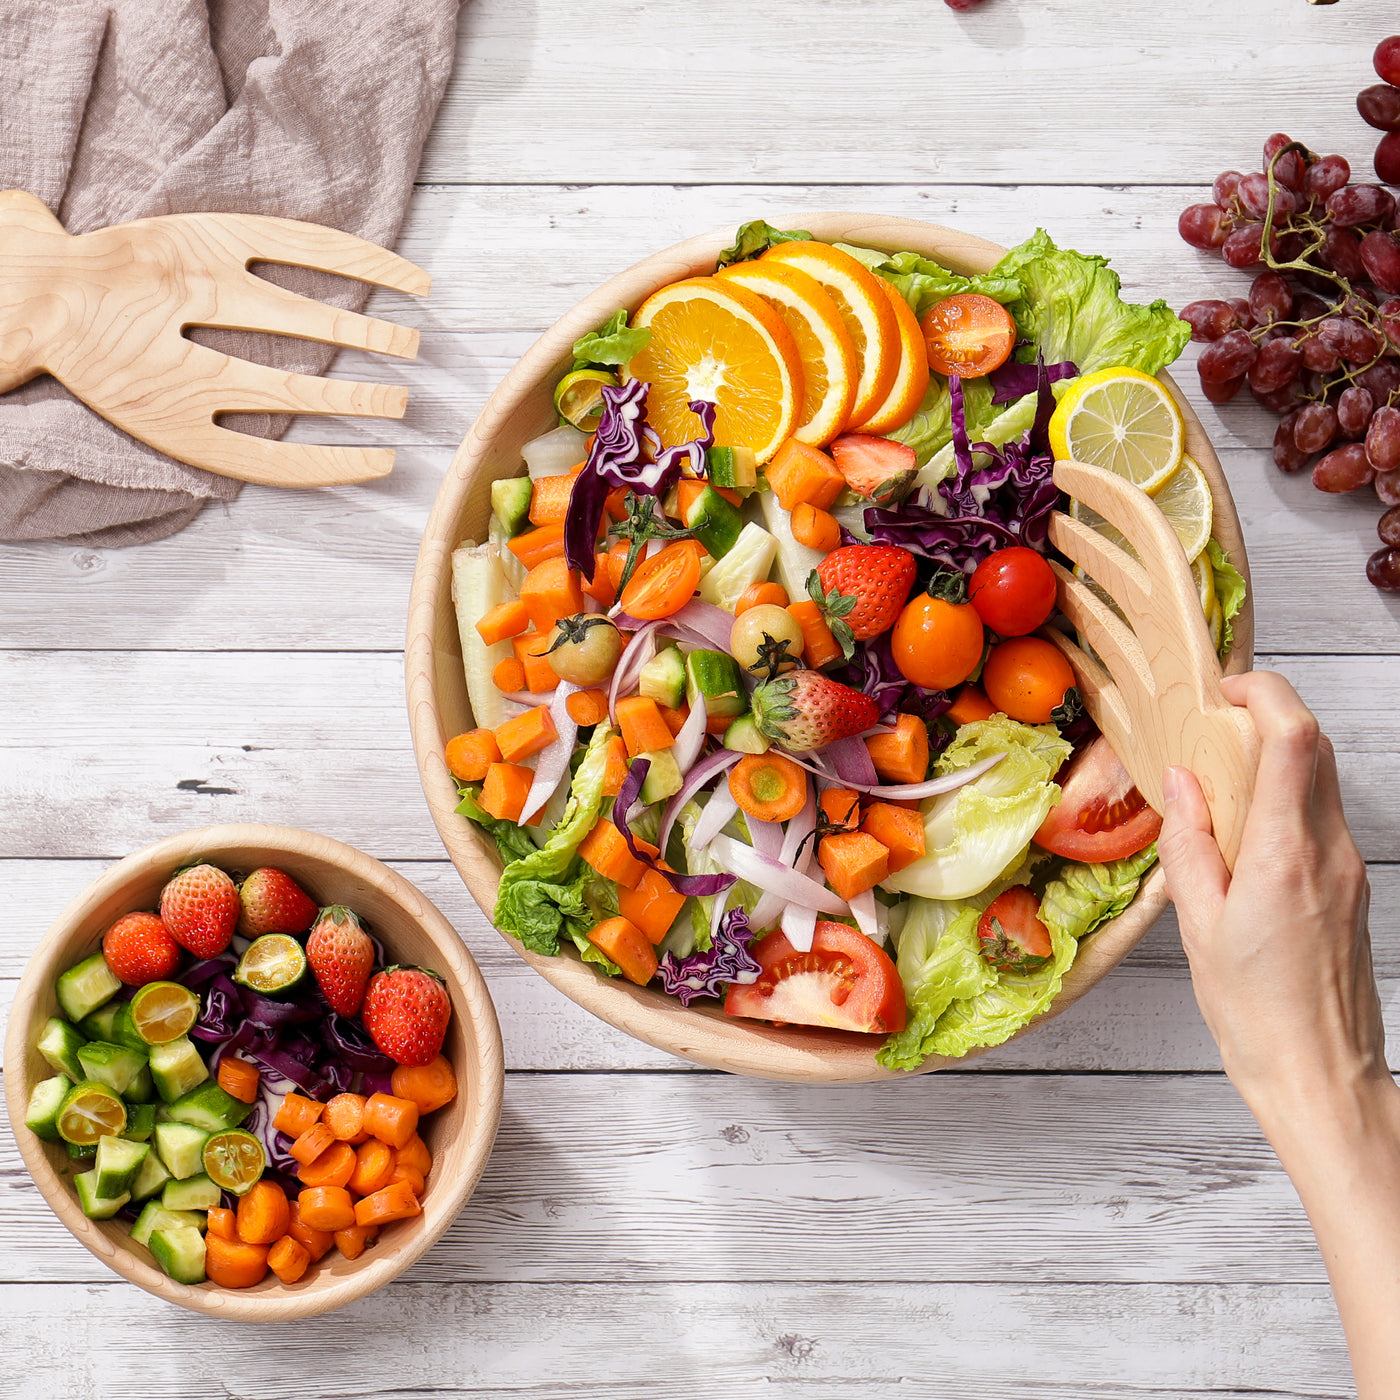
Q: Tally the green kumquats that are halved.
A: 5